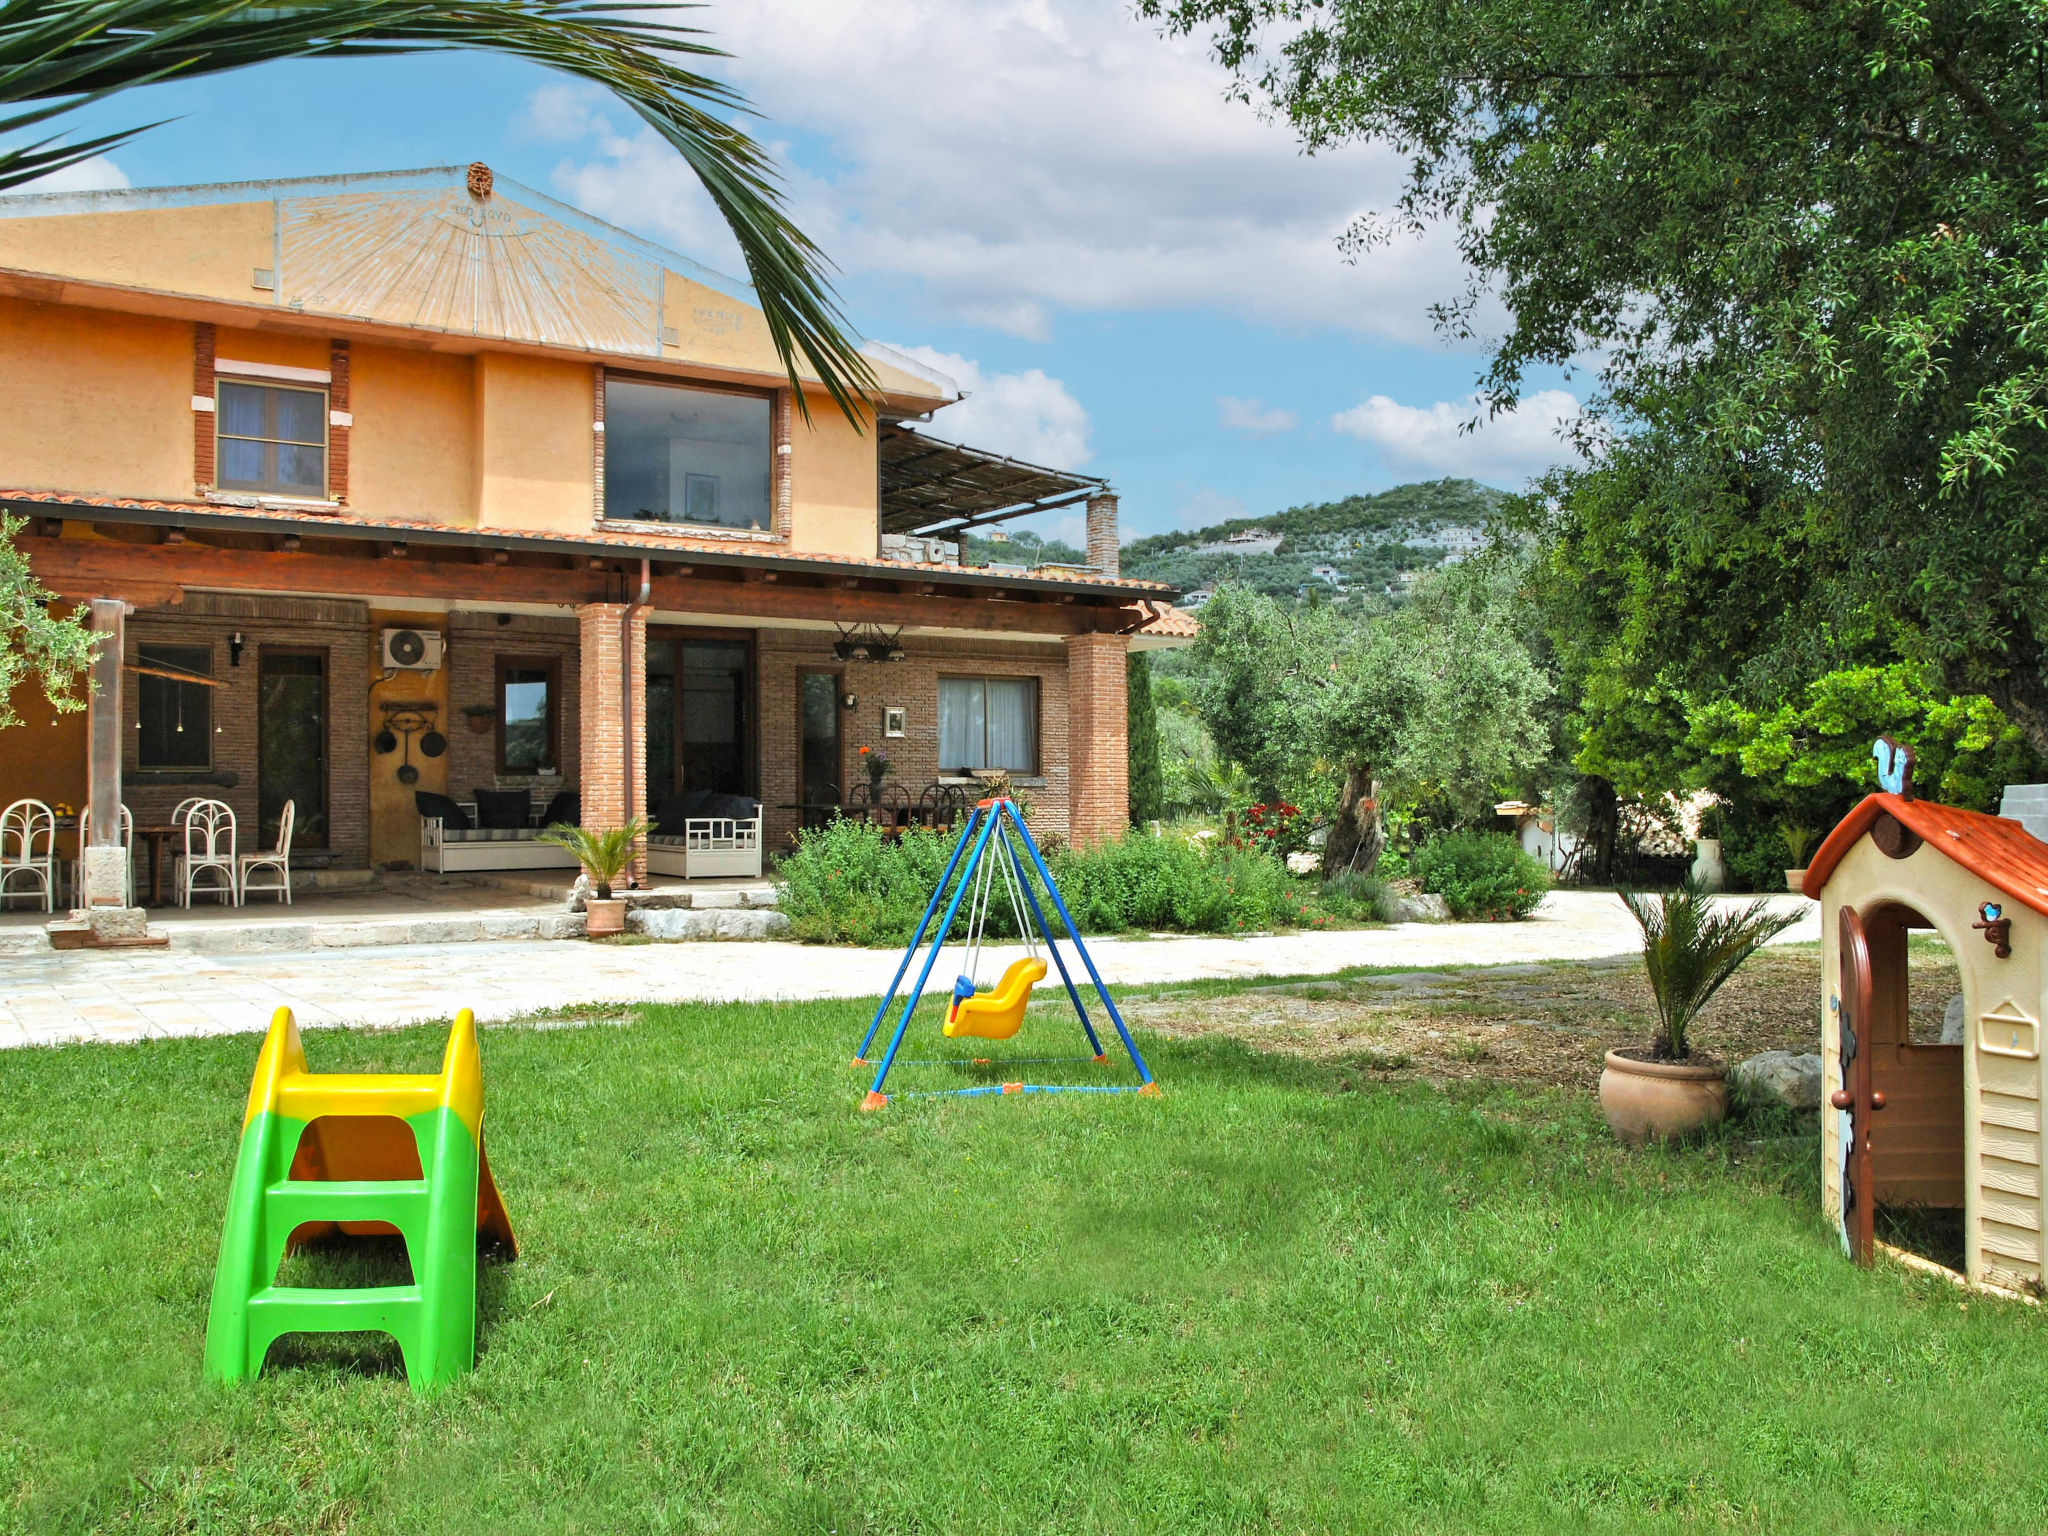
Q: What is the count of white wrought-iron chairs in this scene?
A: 5